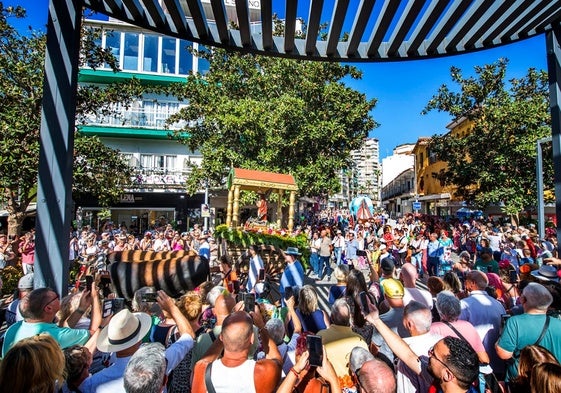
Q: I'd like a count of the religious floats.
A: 1